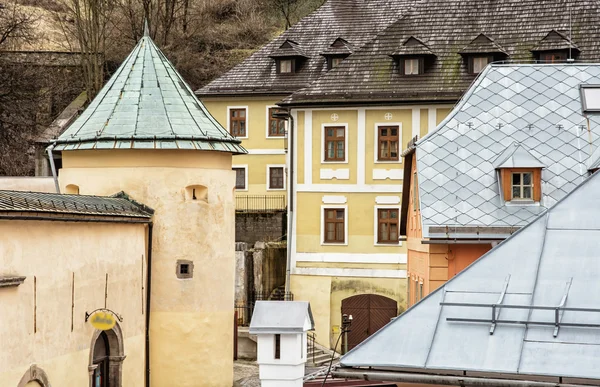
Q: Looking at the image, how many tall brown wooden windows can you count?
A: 6